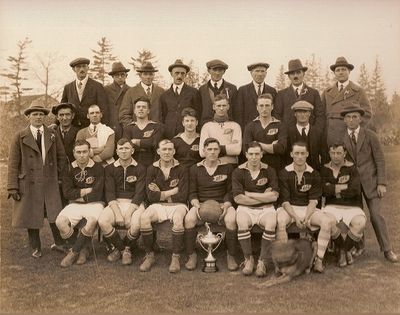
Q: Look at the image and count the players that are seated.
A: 7